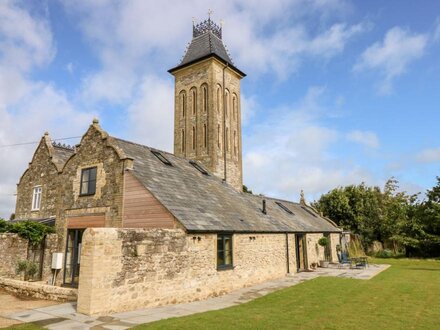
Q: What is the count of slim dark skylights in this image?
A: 4